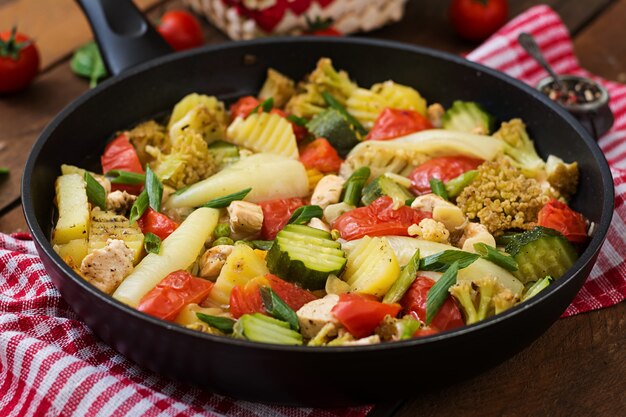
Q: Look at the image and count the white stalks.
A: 4